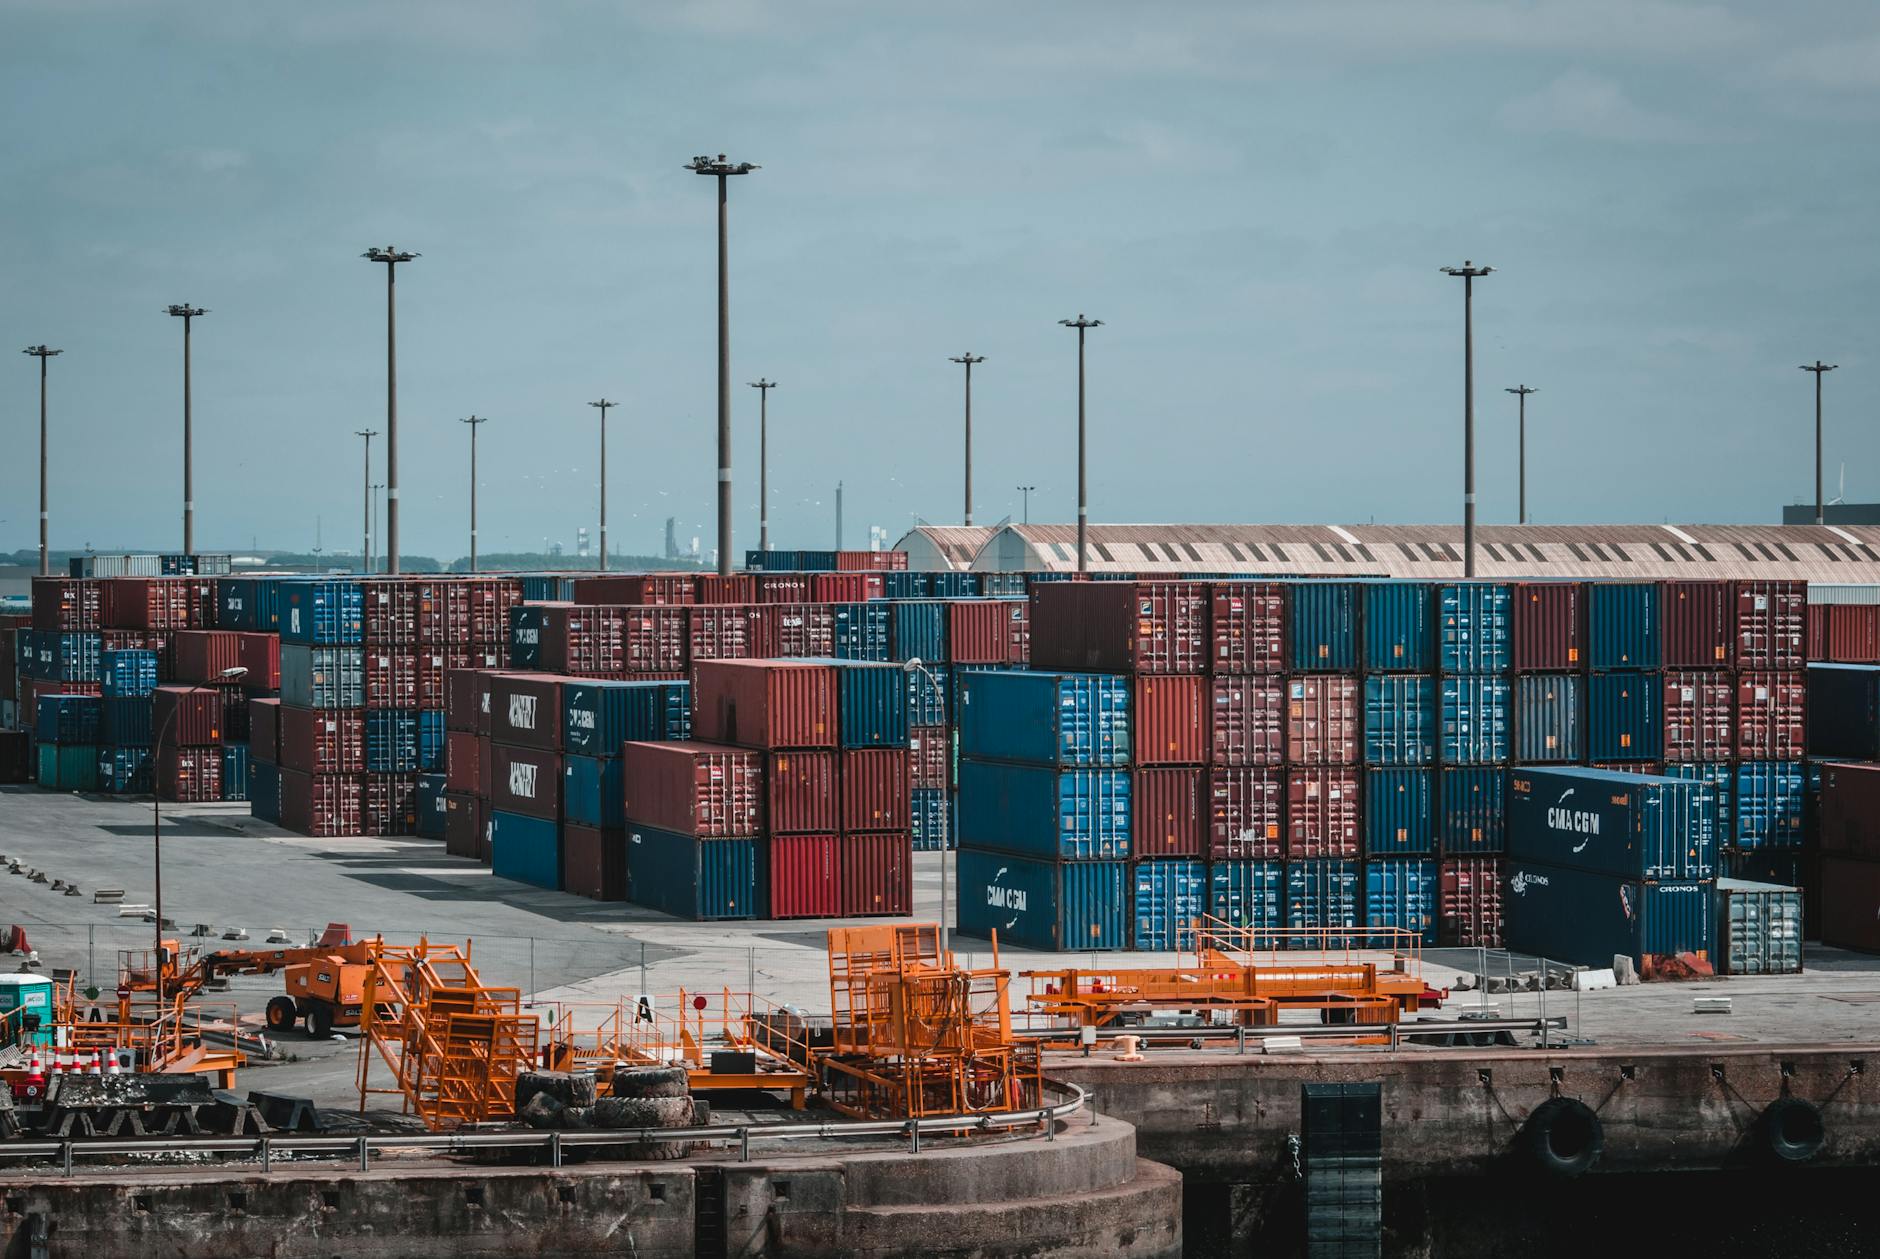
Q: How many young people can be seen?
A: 0